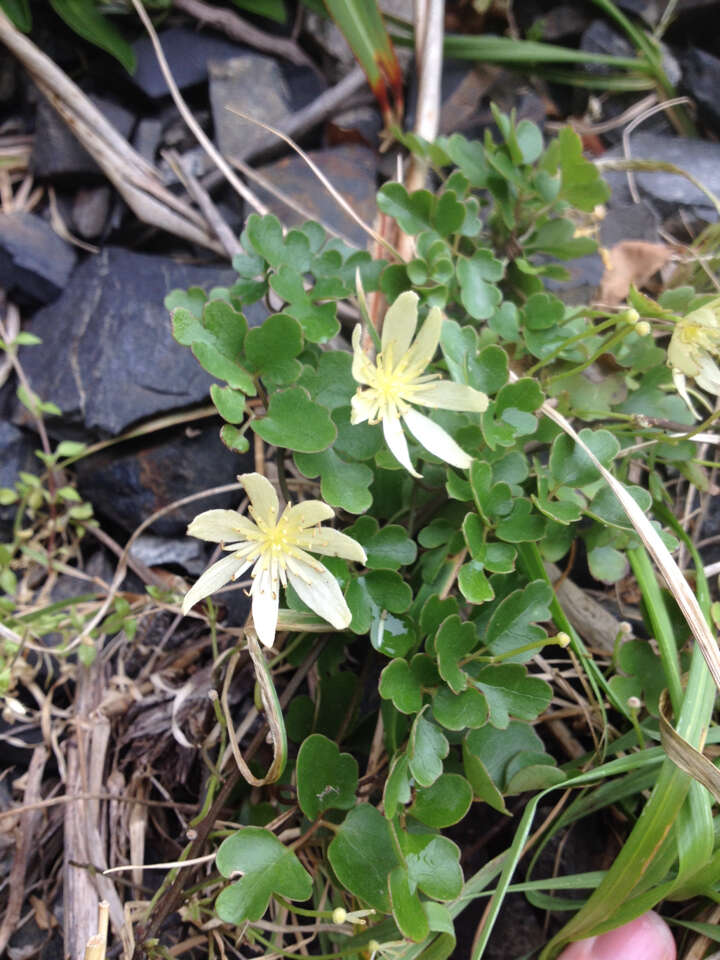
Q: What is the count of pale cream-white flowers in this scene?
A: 3